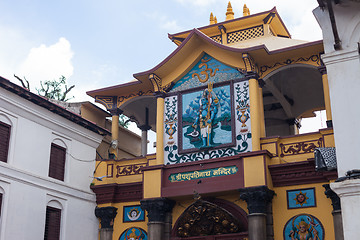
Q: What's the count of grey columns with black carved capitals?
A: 4